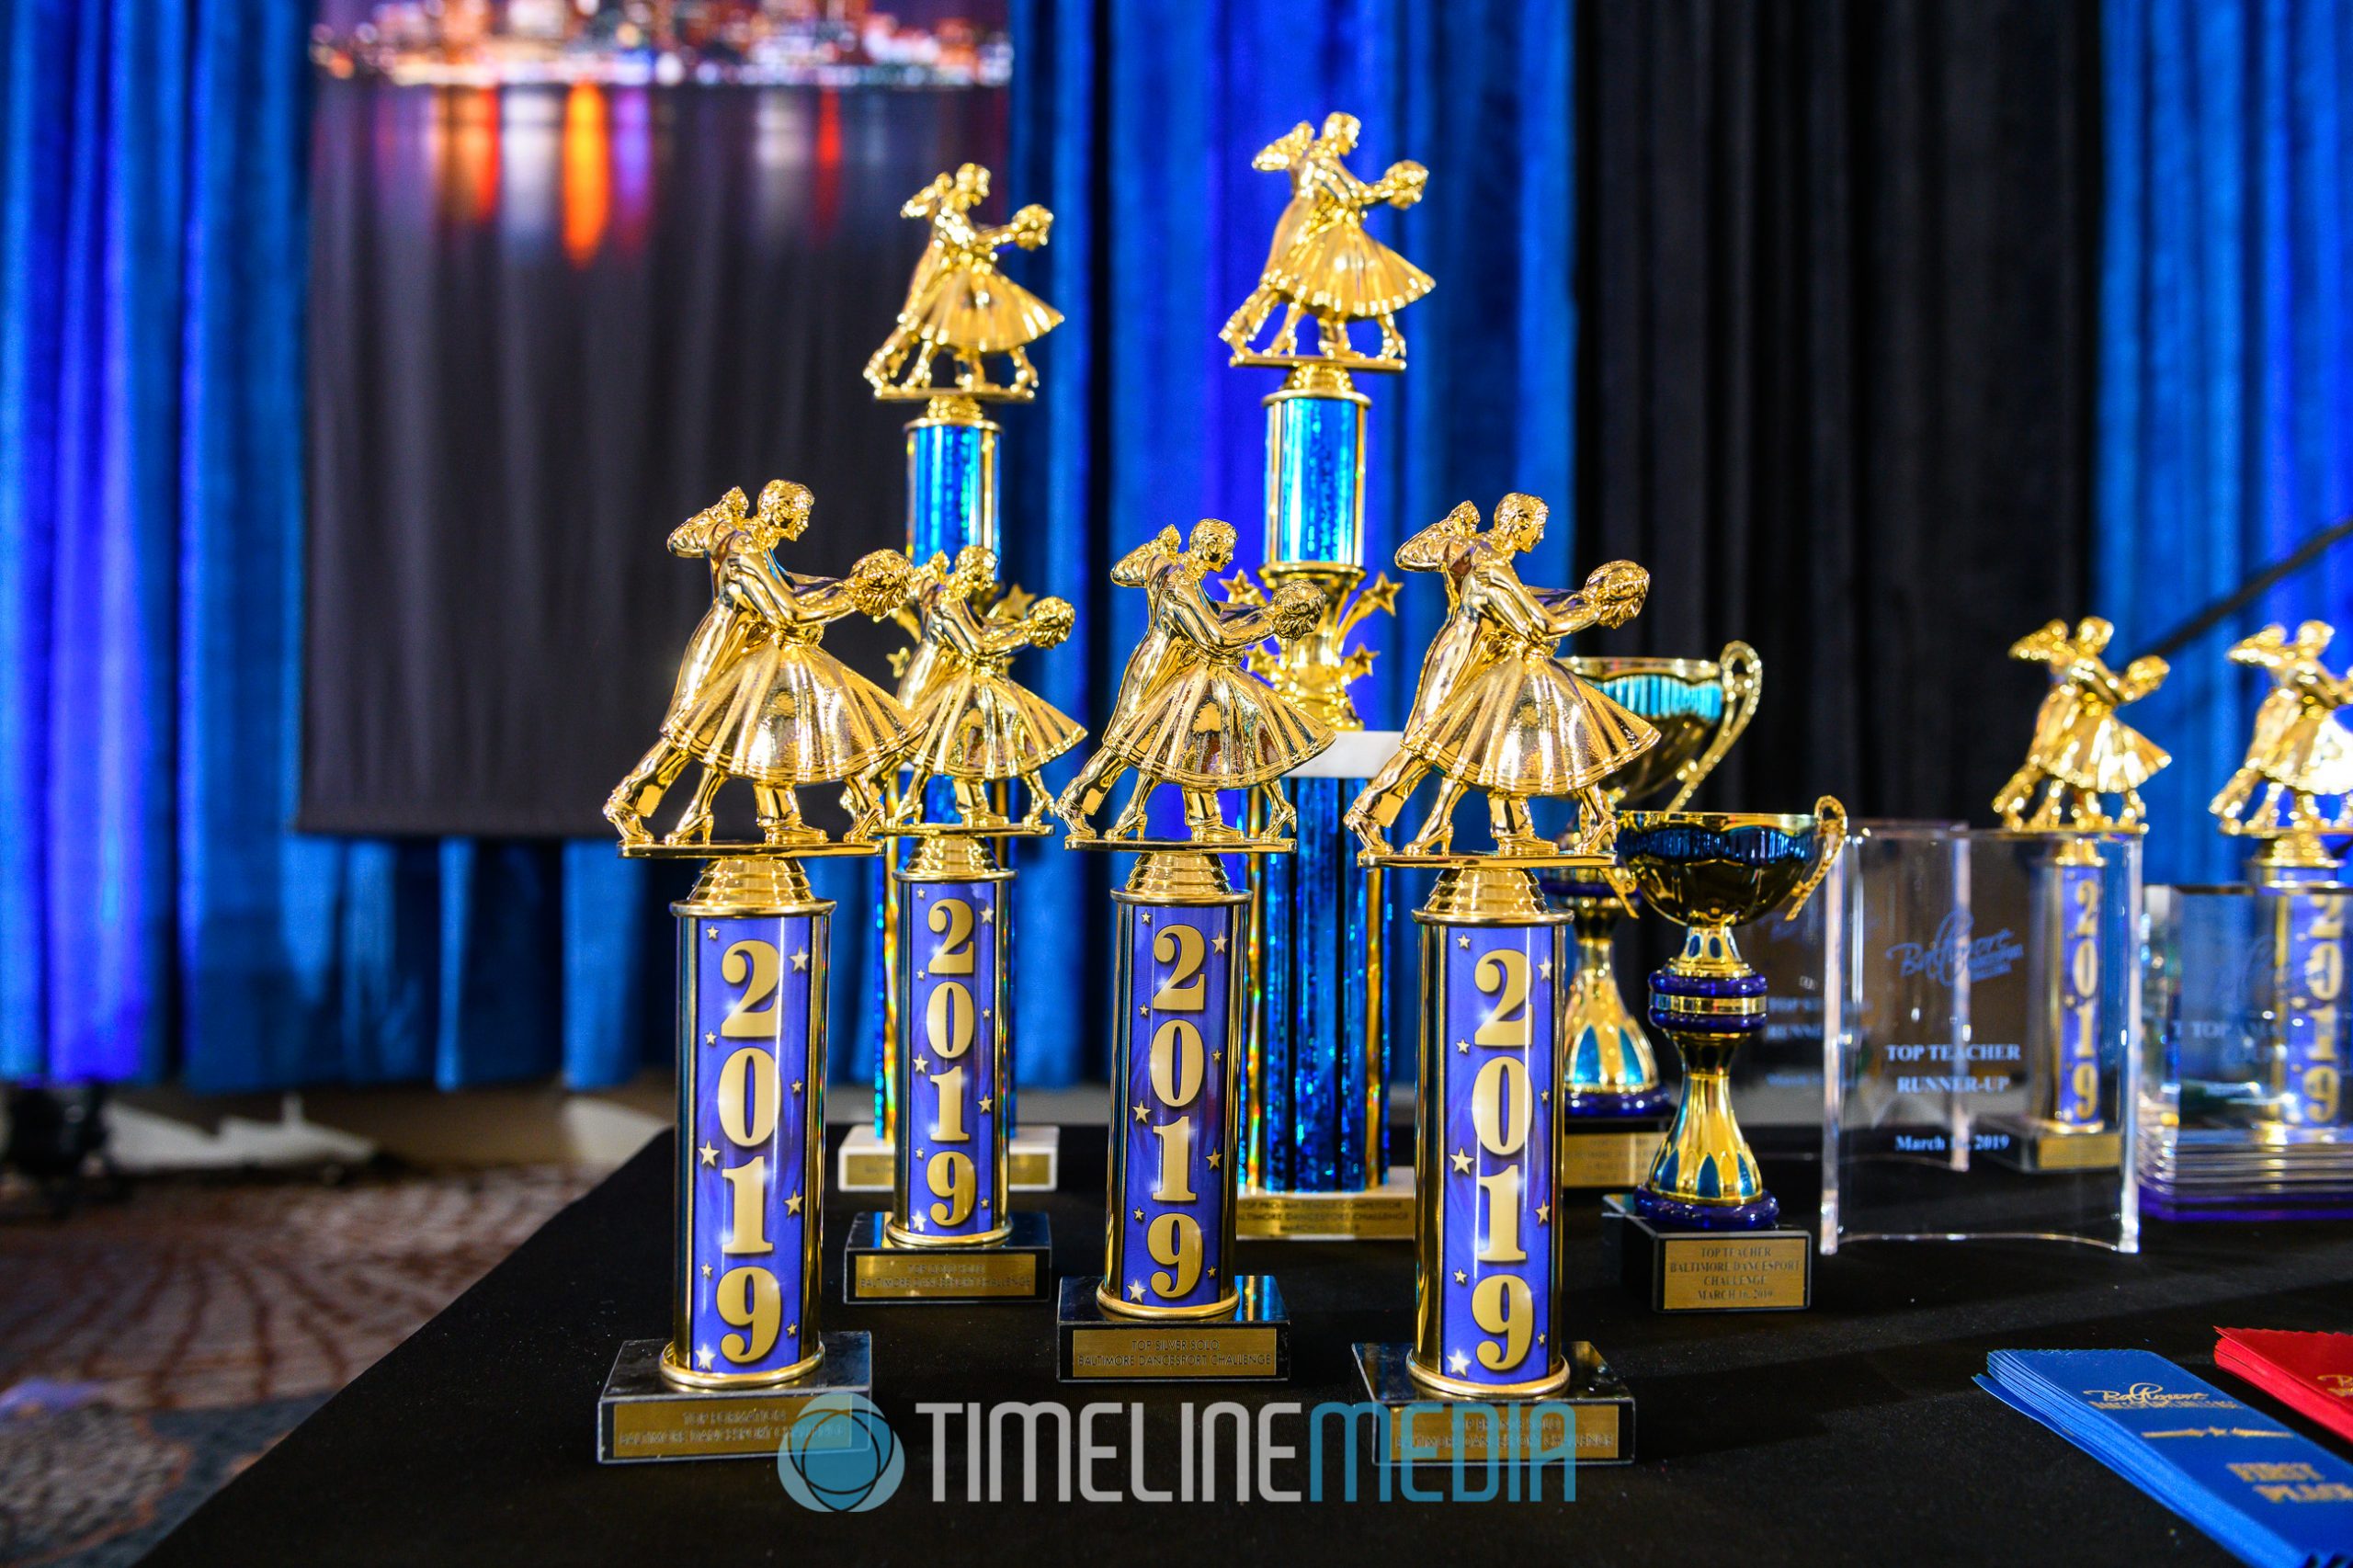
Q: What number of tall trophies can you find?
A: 2